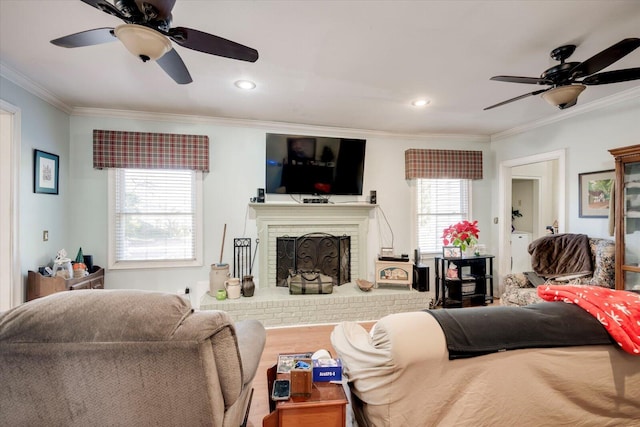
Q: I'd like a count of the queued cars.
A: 0